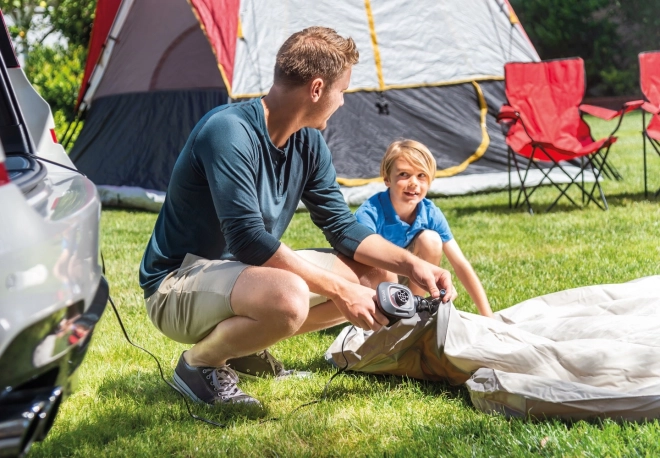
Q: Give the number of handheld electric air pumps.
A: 1